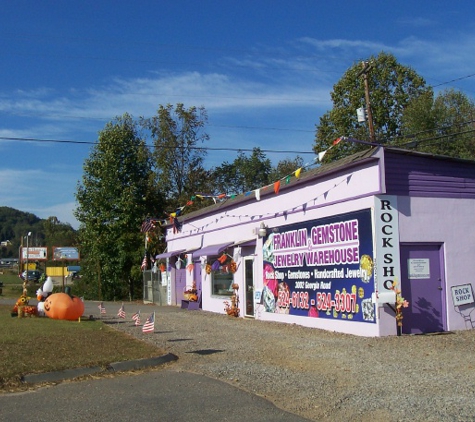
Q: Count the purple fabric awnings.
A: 2